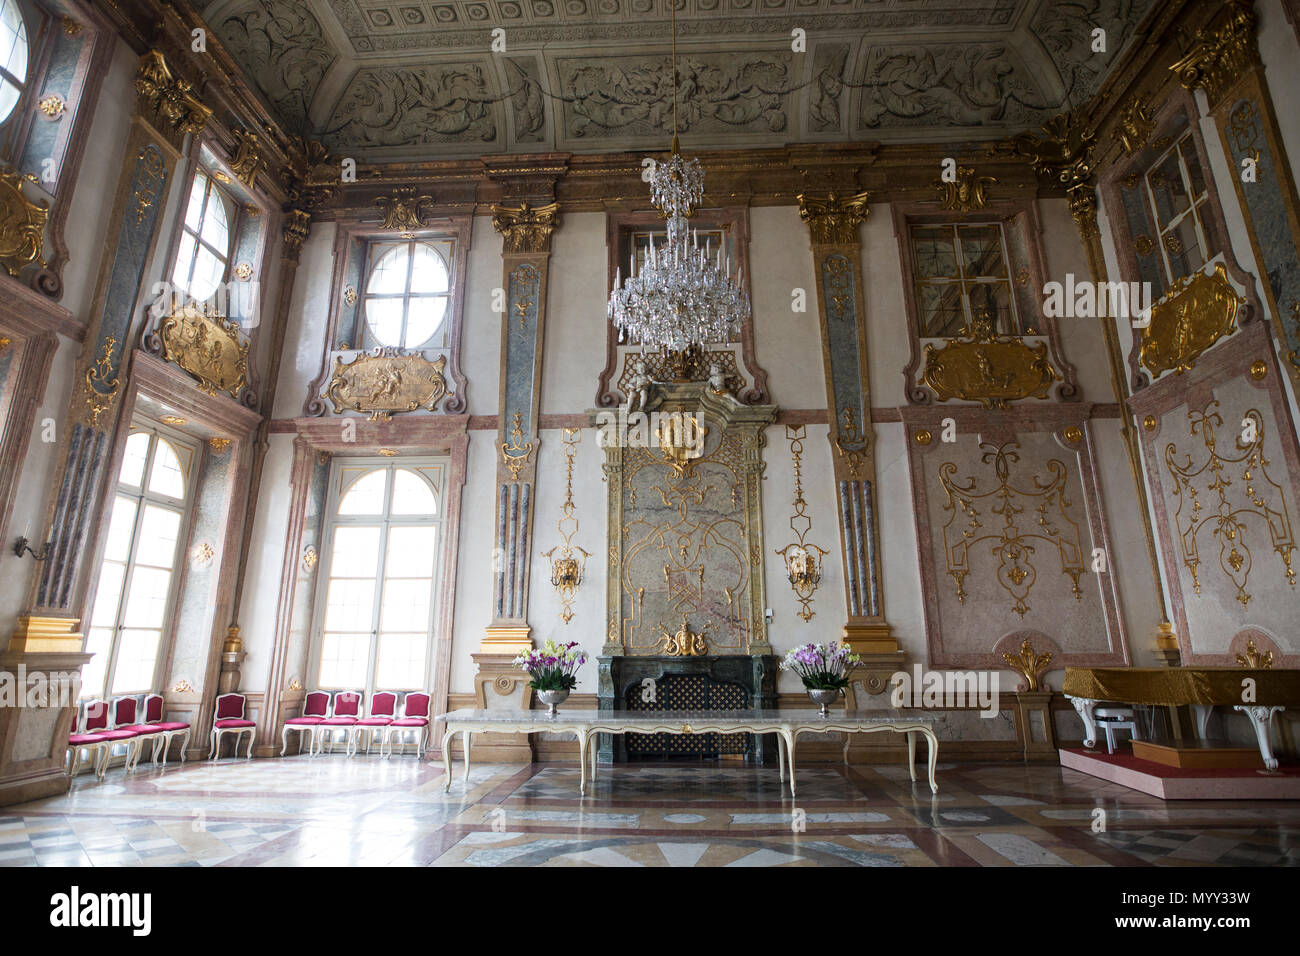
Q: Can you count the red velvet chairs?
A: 9